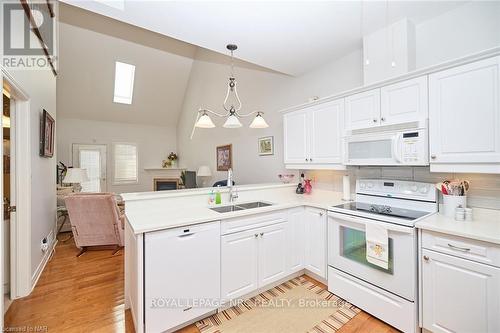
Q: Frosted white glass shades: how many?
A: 3